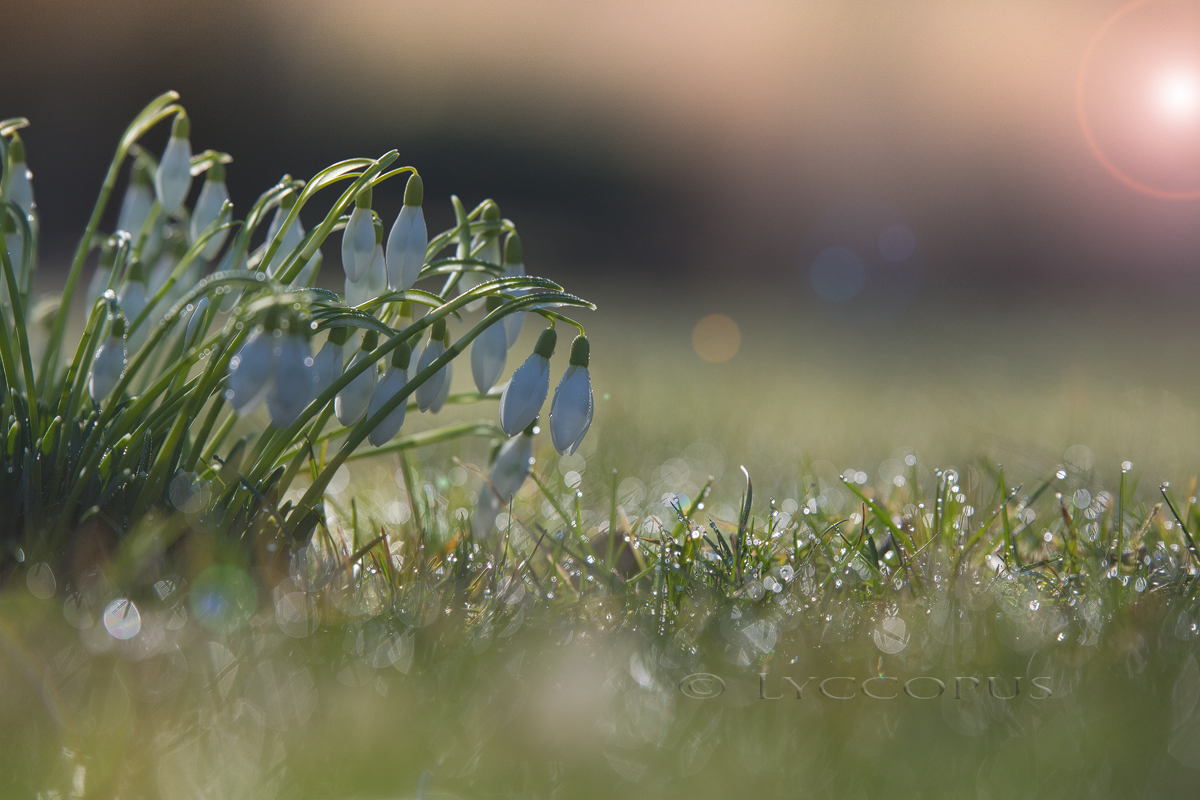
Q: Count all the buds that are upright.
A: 0